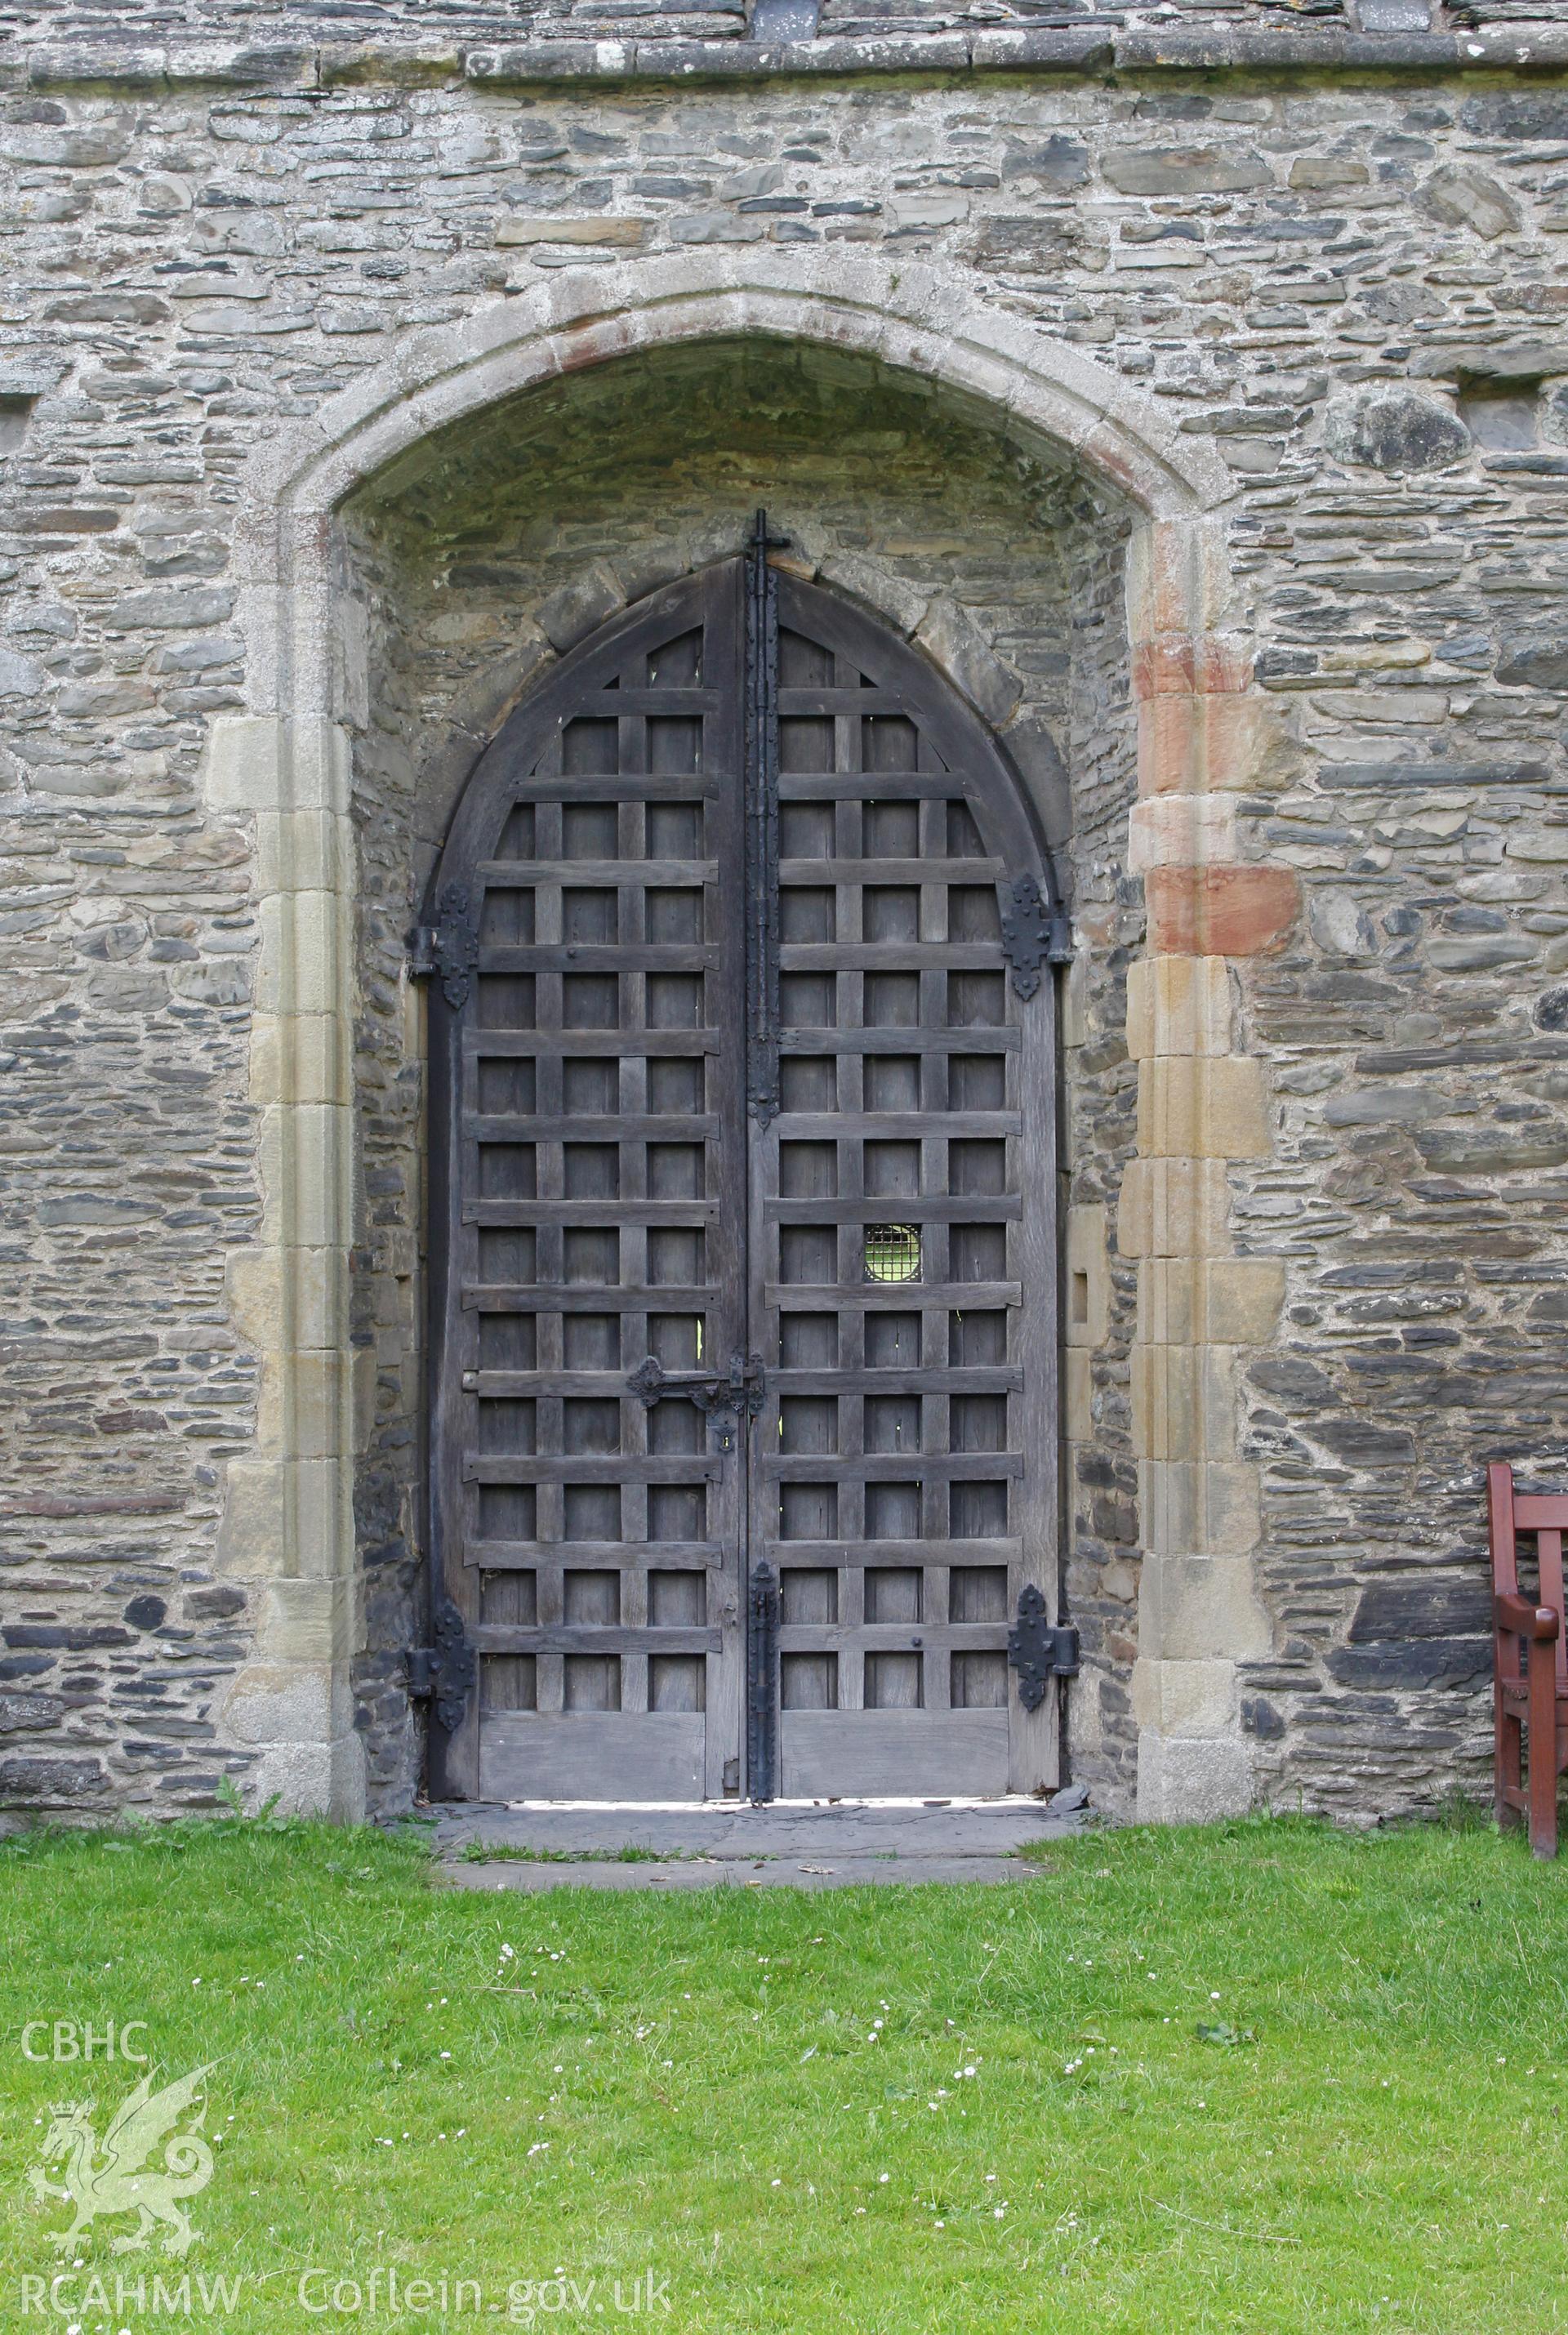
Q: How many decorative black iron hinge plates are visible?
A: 4